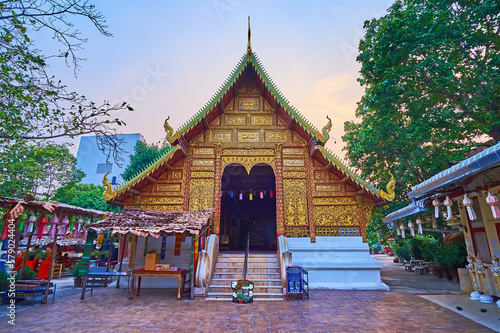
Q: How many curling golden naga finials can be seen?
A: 4